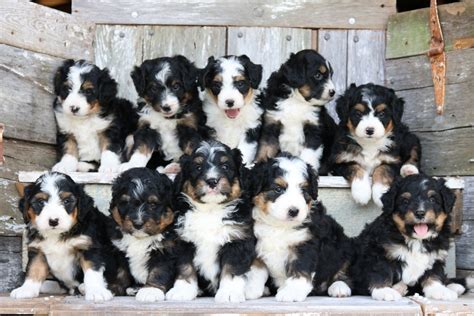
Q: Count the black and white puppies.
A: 10